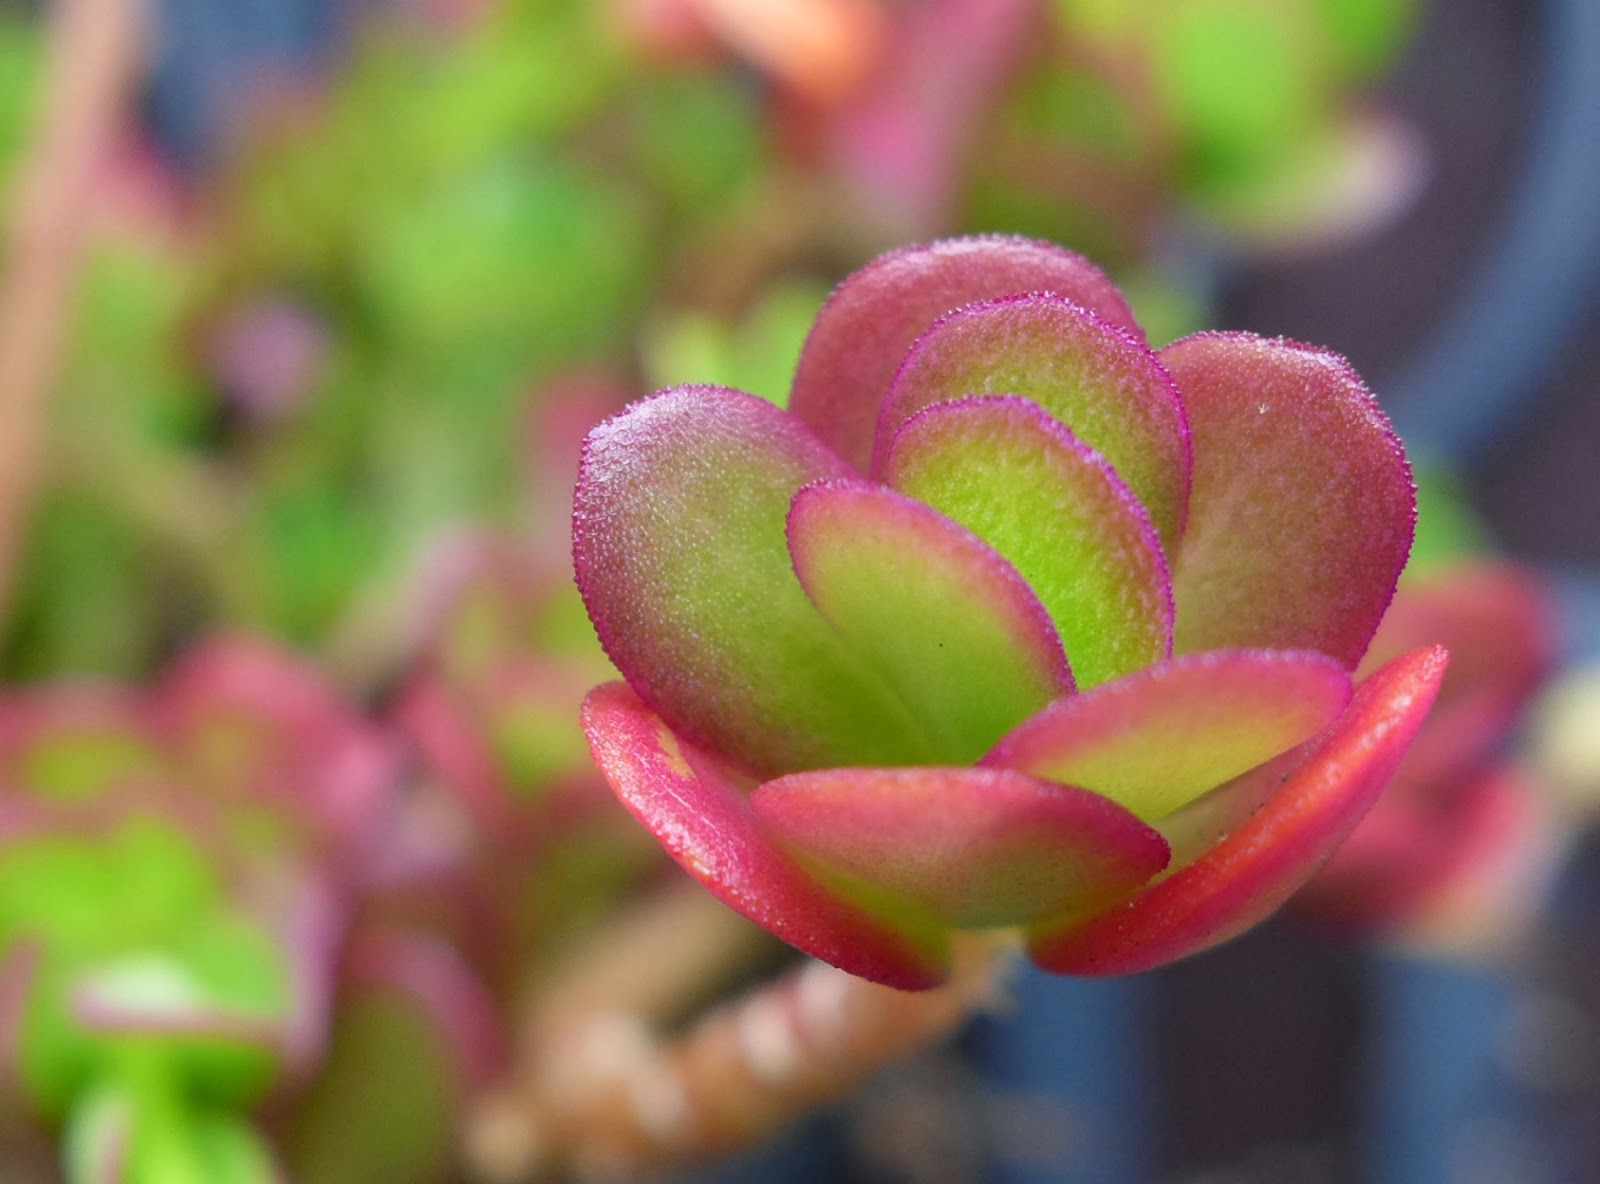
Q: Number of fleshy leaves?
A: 10